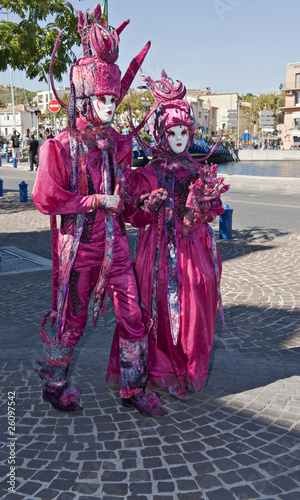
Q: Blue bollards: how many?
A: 6